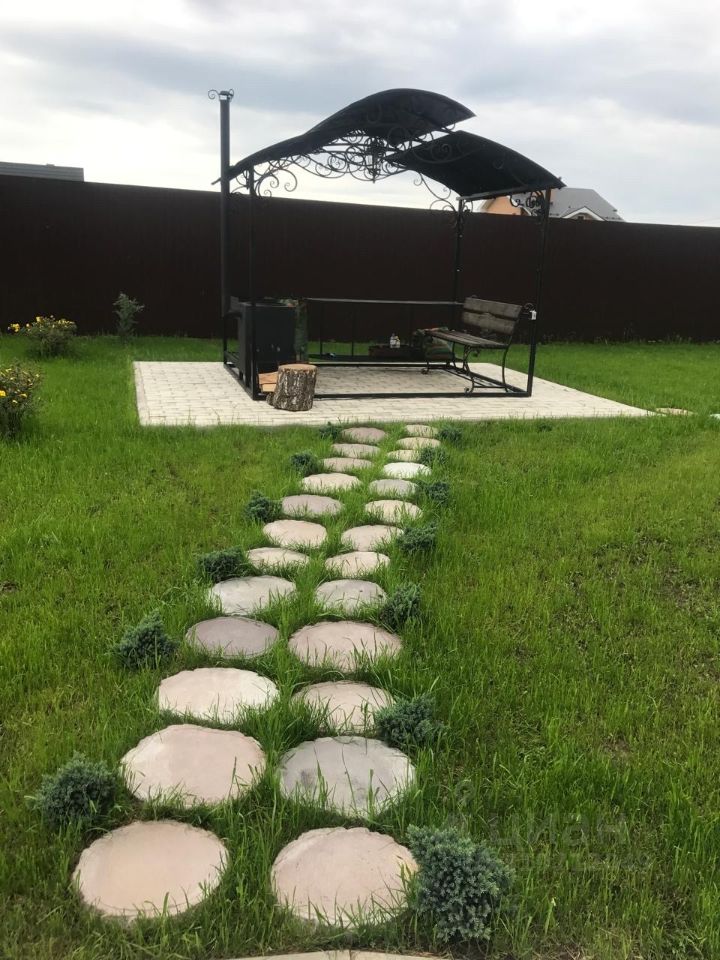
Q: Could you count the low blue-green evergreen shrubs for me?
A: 13